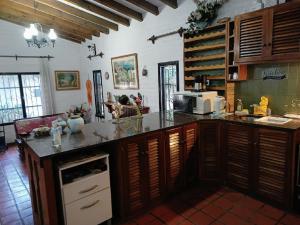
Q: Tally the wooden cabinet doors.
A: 9